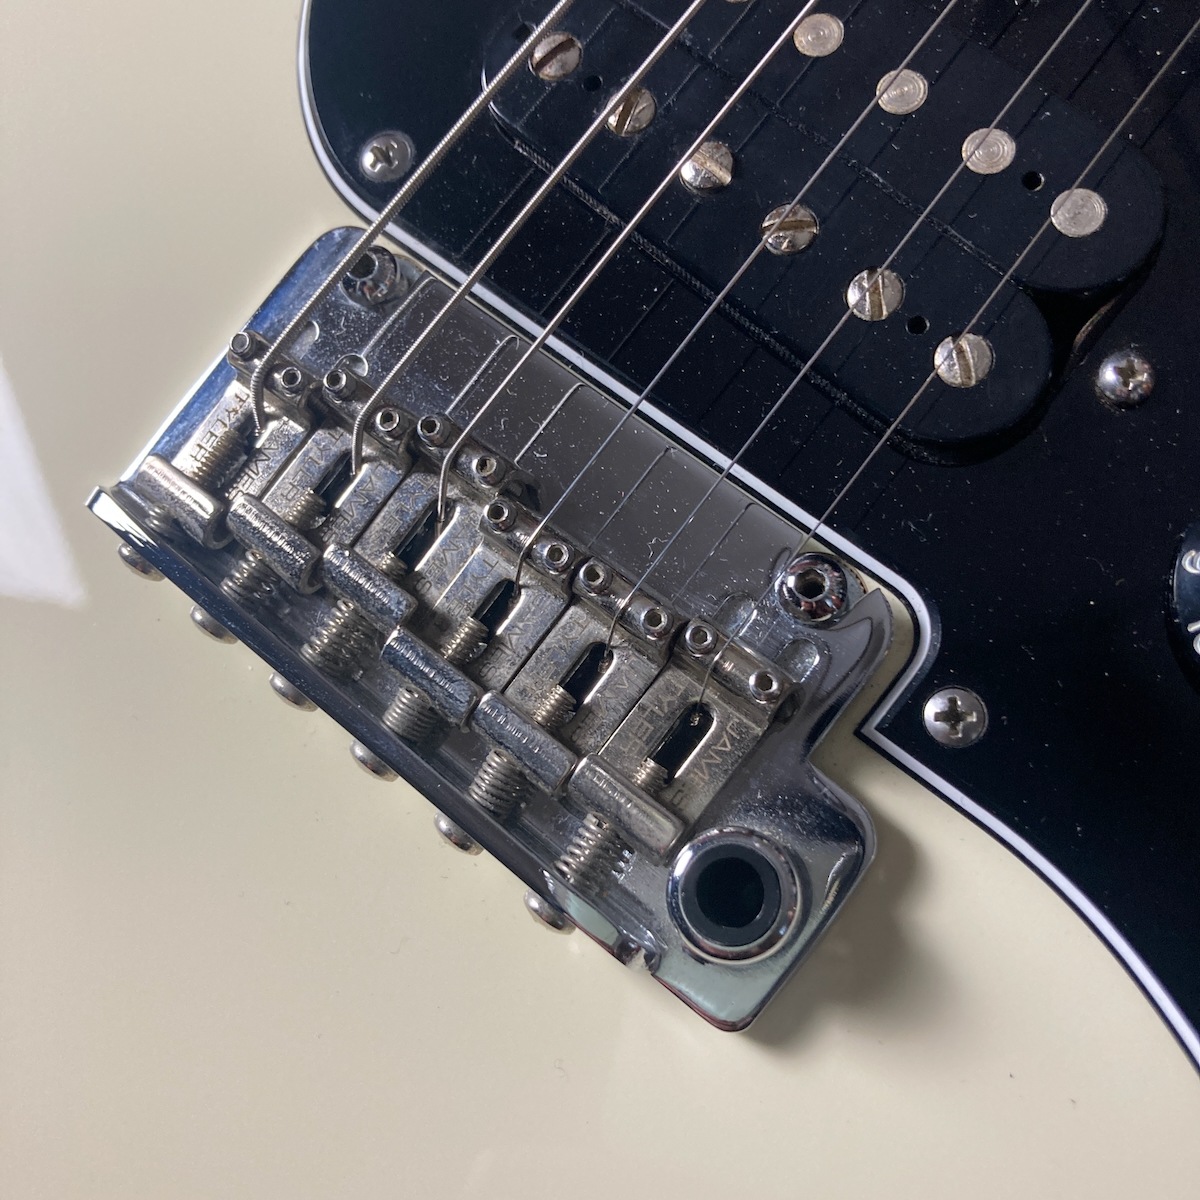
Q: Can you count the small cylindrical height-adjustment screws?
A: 12